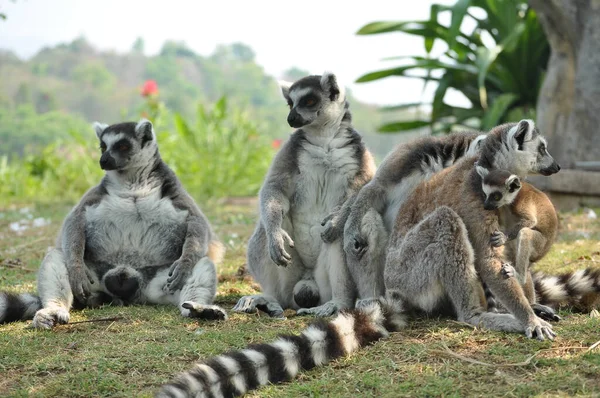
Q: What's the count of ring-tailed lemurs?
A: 5